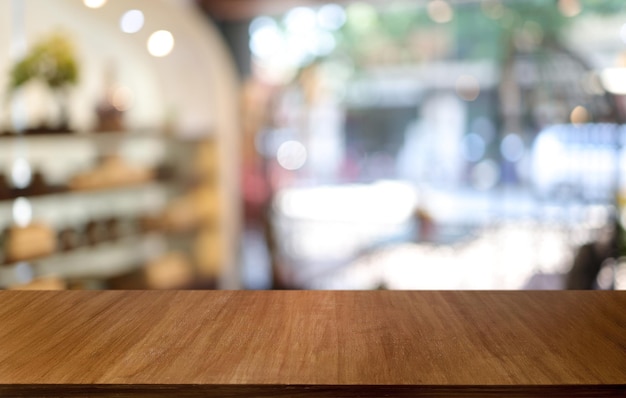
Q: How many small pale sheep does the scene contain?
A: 0